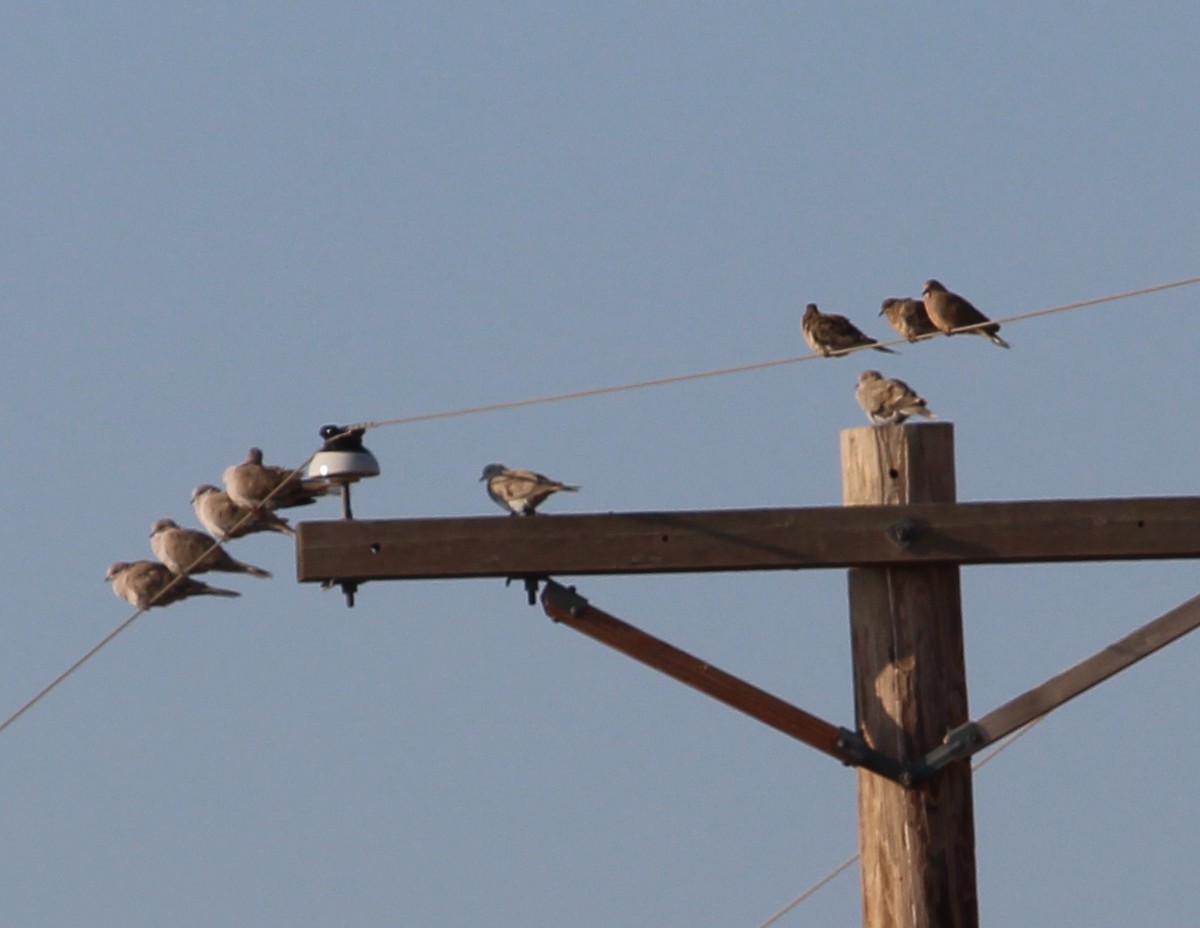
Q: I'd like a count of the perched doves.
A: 9